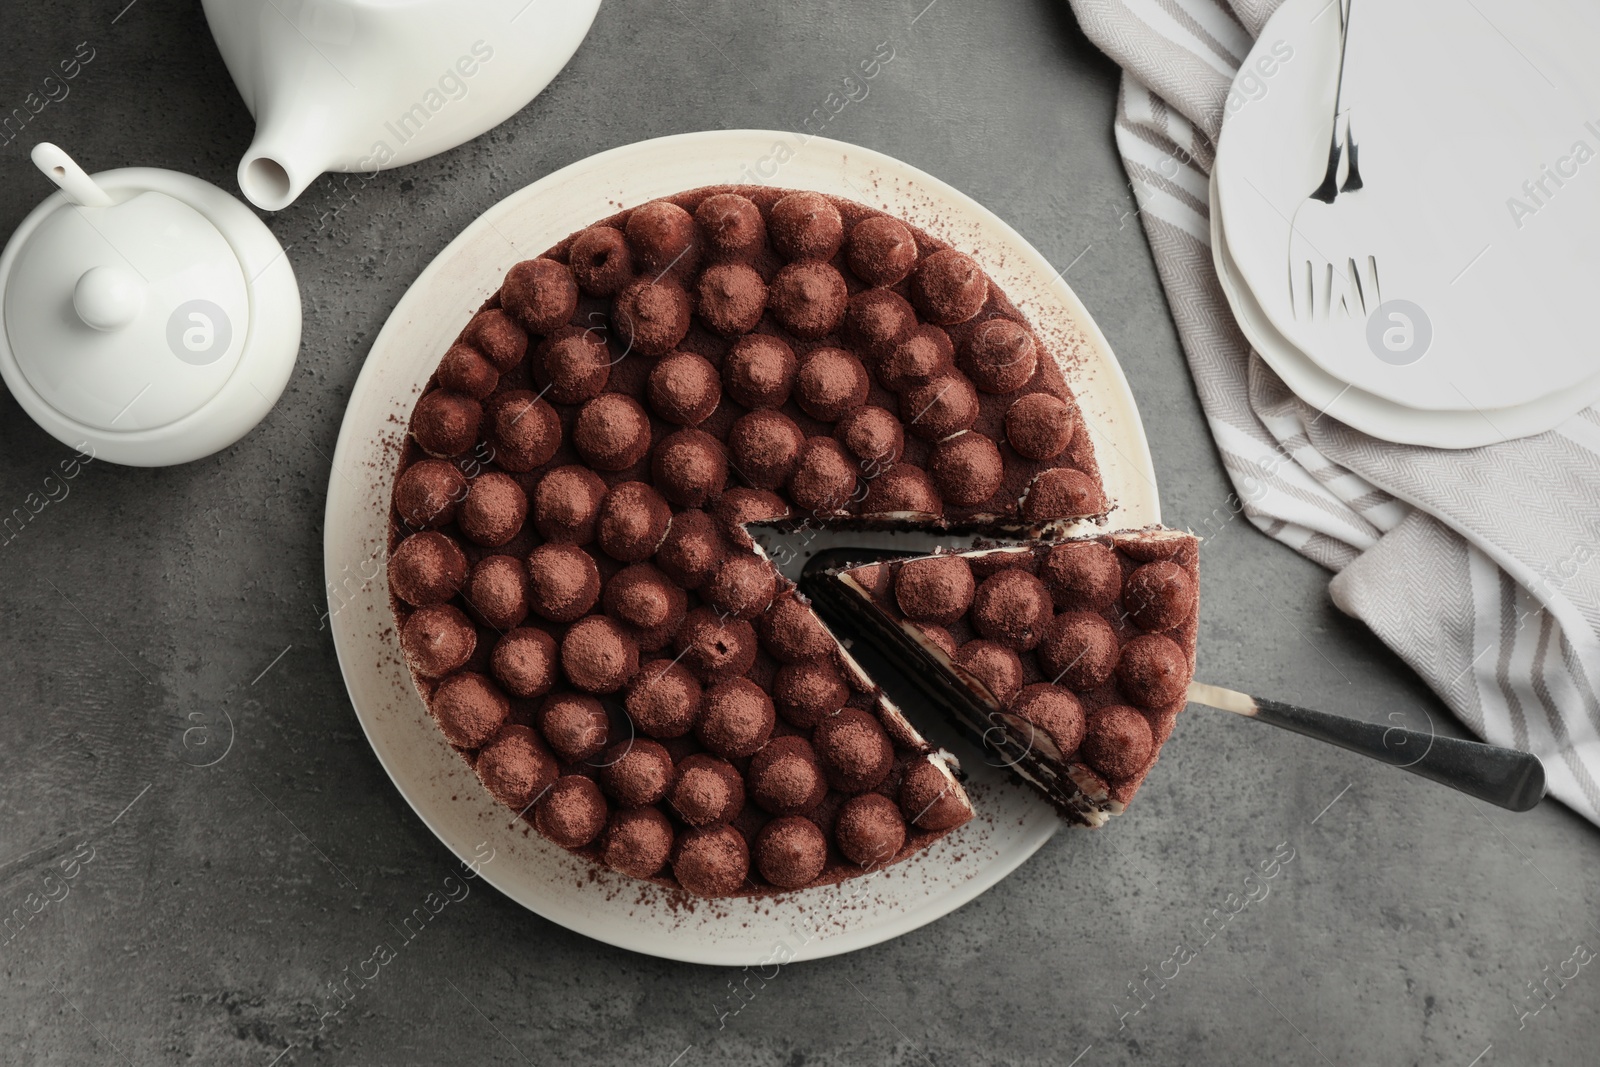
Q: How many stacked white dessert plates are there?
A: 2